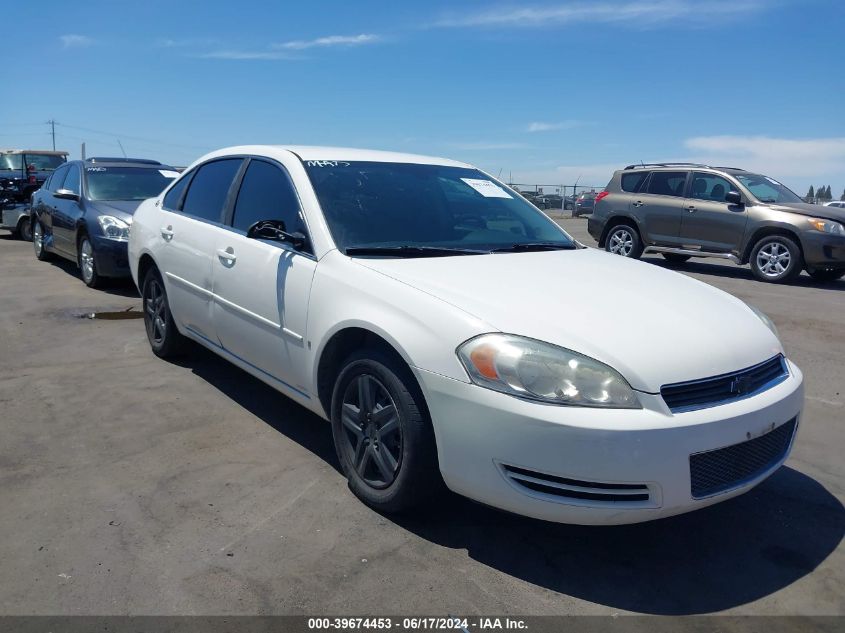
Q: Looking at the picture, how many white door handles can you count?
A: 2